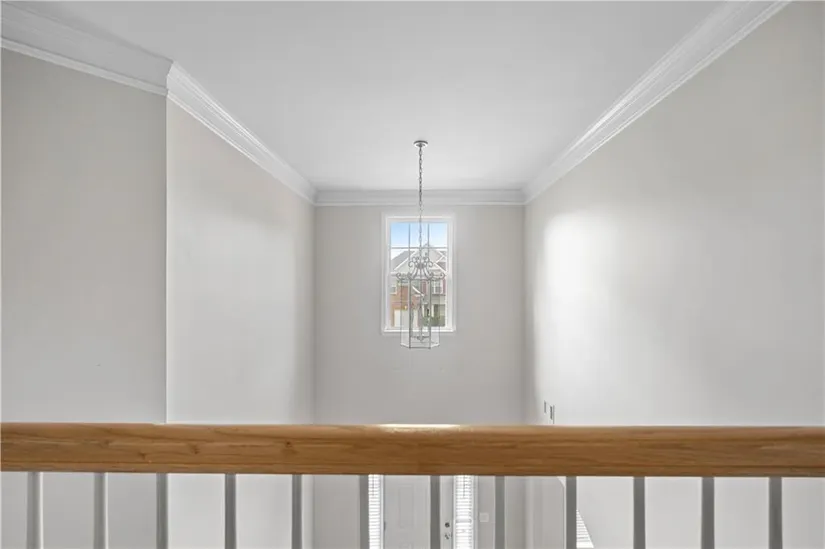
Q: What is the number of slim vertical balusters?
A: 12